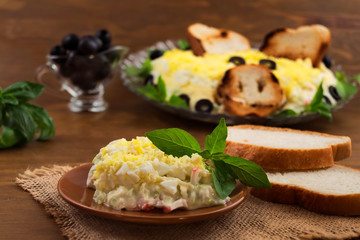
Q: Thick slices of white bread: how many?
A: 2